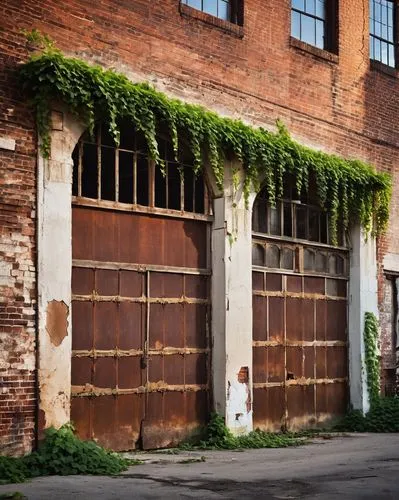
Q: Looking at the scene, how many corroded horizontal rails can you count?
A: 6